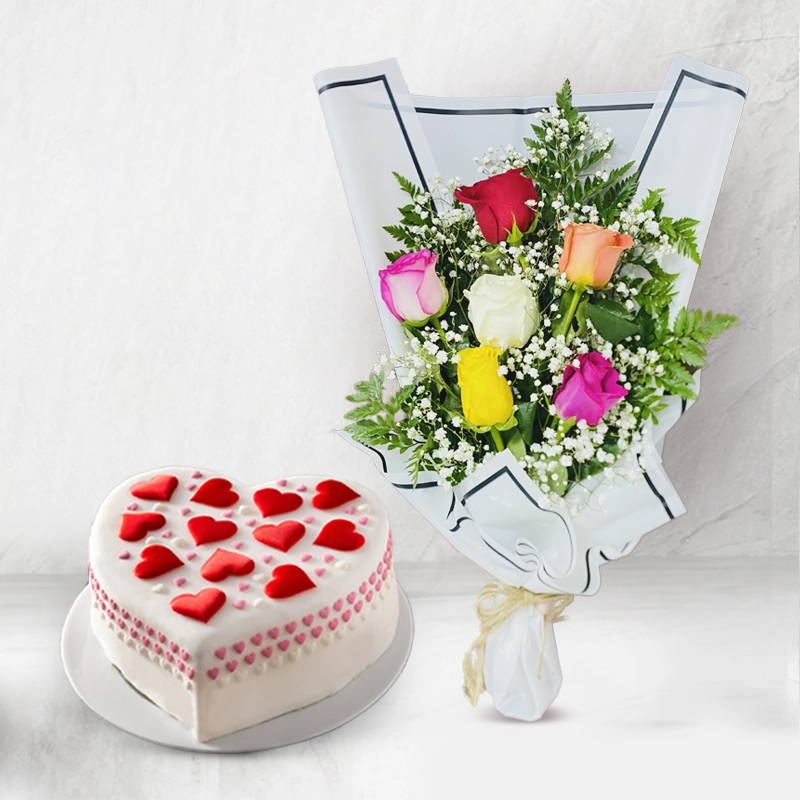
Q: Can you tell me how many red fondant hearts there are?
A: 12